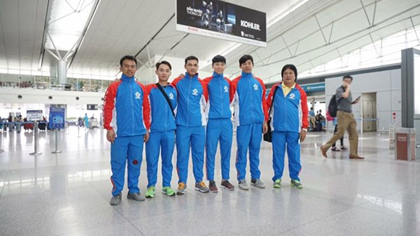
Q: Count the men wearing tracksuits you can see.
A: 6